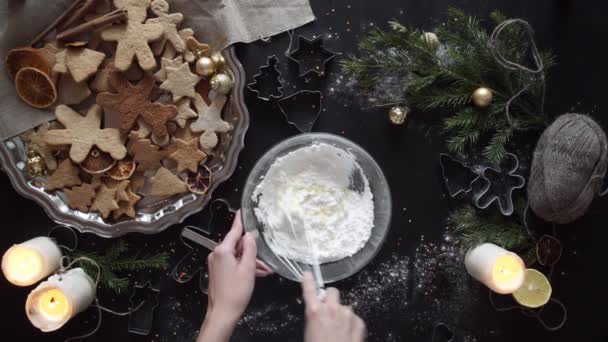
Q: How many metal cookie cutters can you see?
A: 8